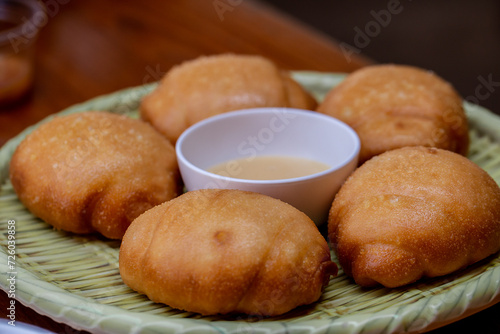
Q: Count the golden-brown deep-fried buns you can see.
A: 5